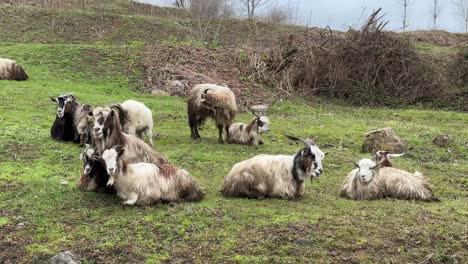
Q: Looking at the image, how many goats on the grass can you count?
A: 12